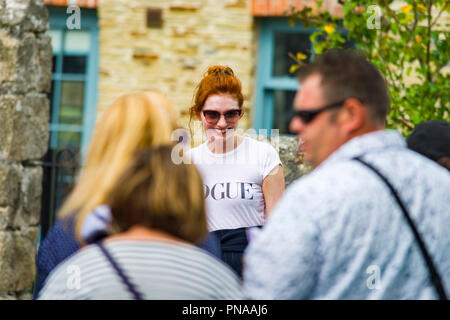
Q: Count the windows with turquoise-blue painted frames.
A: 2